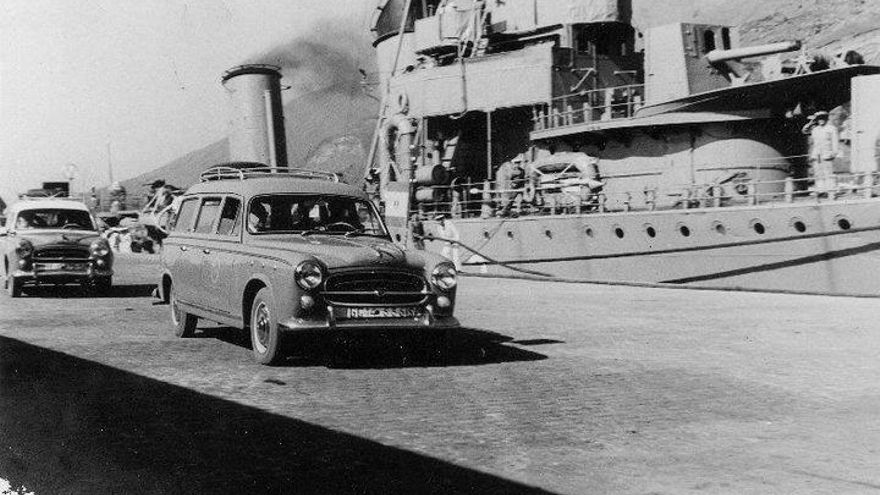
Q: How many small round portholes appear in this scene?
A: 11